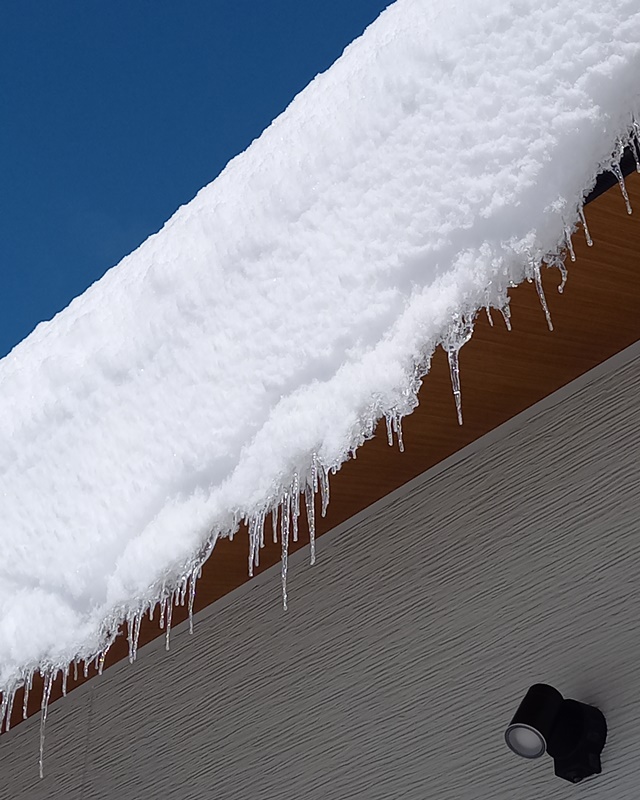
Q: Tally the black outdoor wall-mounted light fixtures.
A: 1